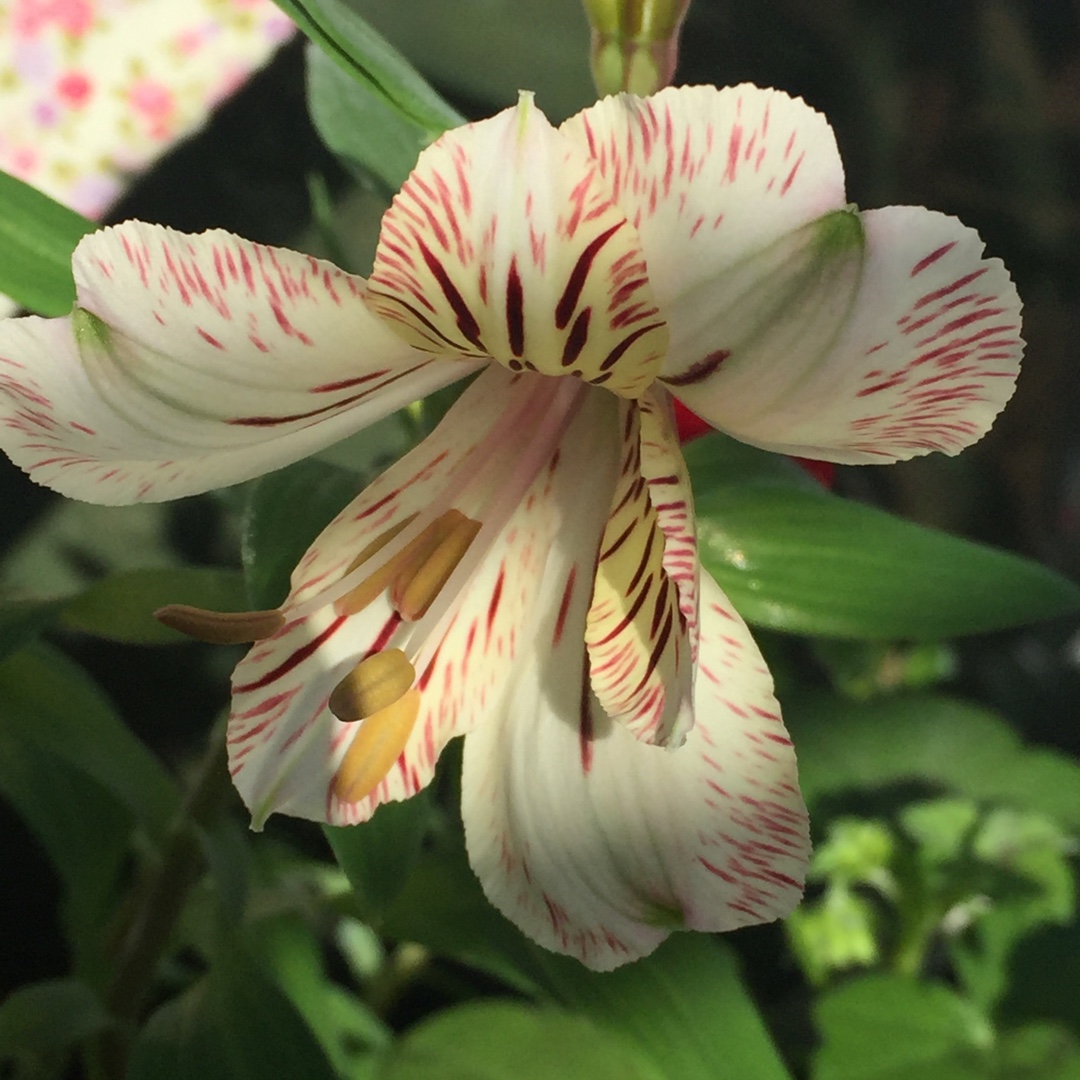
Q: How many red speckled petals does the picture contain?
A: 6